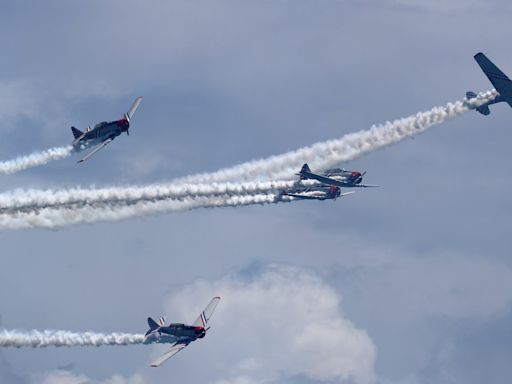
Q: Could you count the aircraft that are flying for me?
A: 5